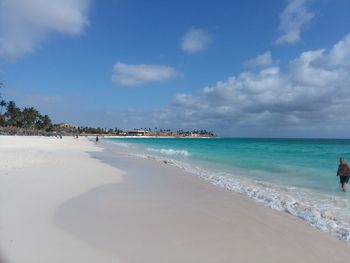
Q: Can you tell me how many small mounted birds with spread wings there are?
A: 0